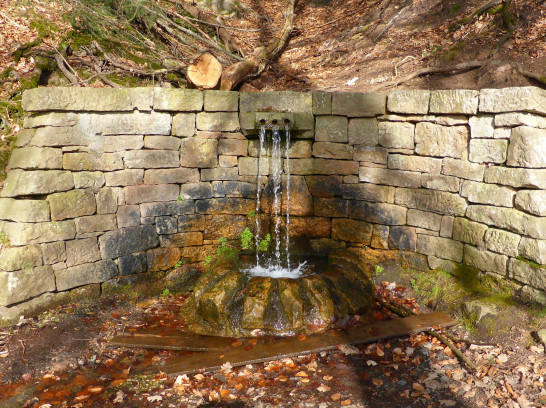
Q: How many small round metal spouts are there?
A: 3